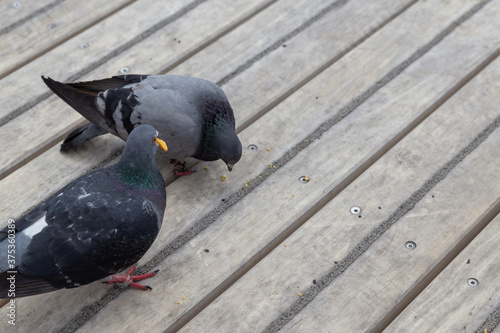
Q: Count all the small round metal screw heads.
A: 9